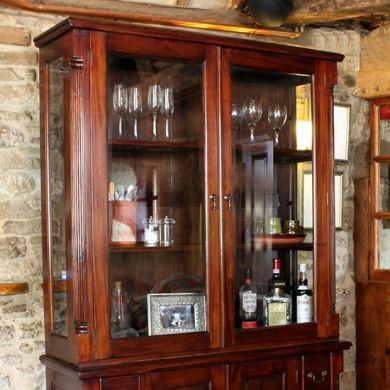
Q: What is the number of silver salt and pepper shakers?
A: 2